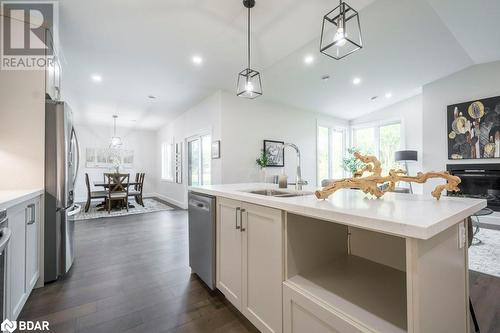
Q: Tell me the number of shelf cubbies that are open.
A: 1